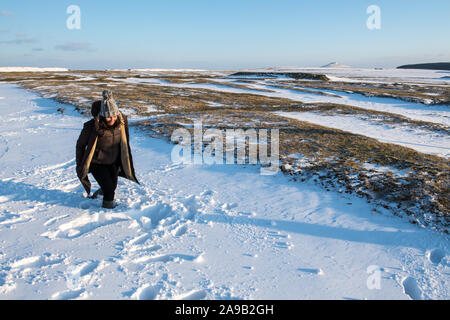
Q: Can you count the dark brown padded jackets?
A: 1